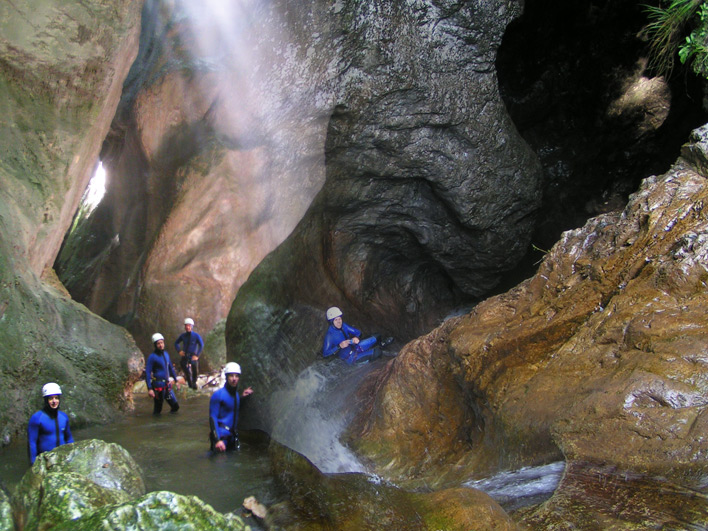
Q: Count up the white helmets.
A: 5